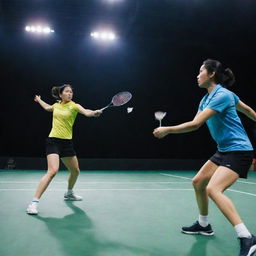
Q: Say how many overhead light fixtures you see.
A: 2